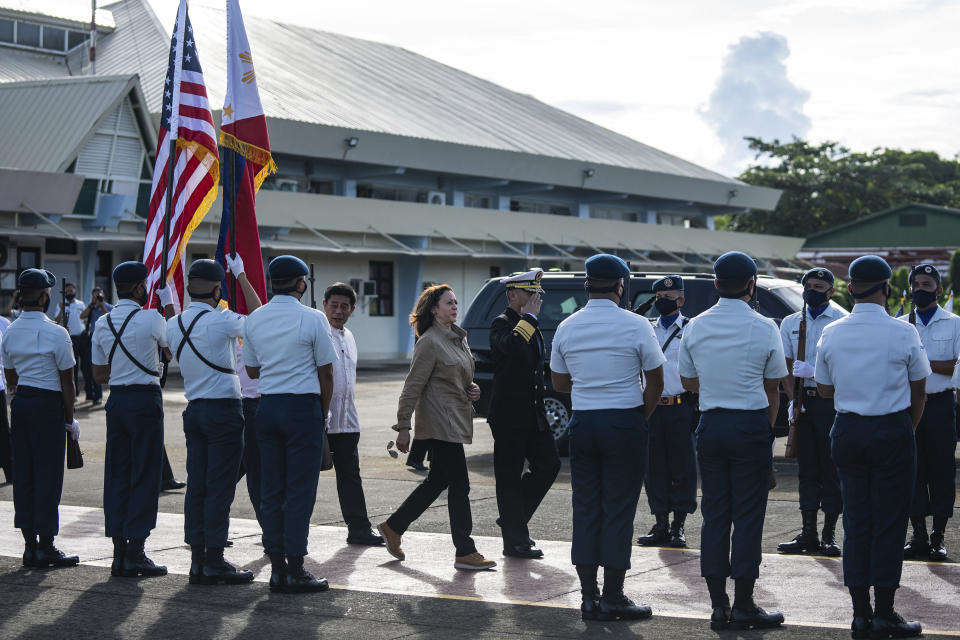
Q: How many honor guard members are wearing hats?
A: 10